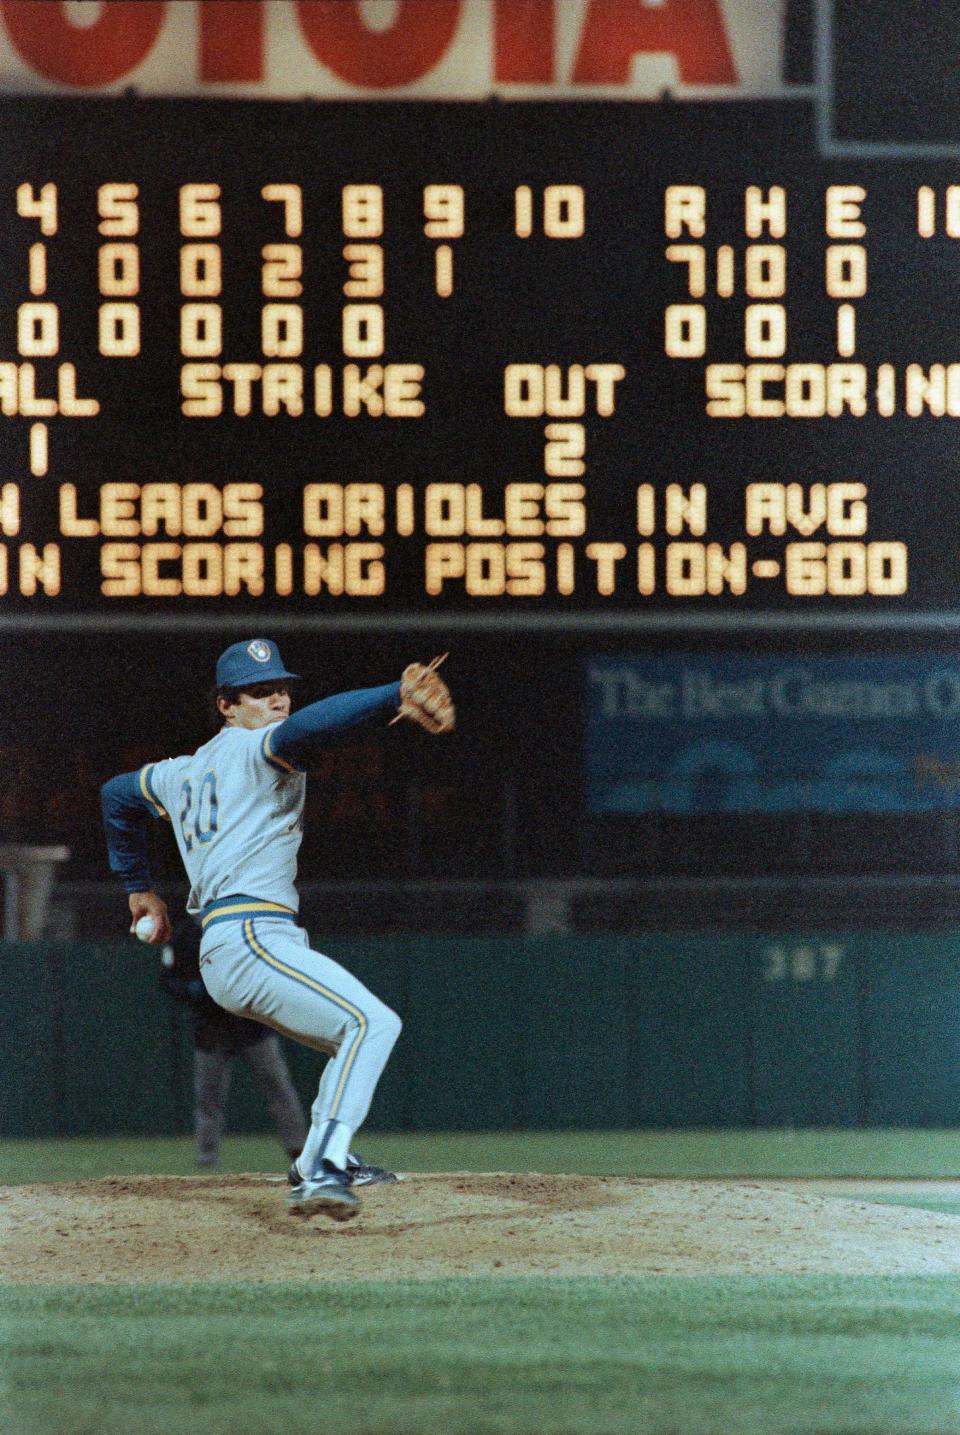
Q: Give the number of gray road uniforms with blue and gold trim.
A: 1